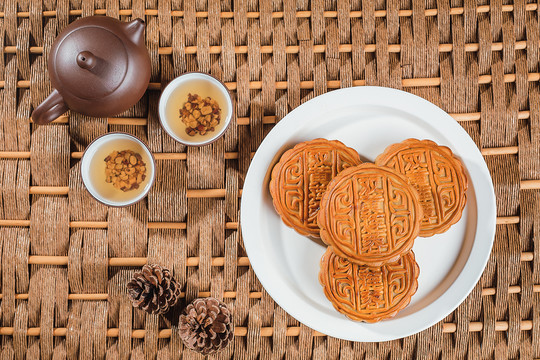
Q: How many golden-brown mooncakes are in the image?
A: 4